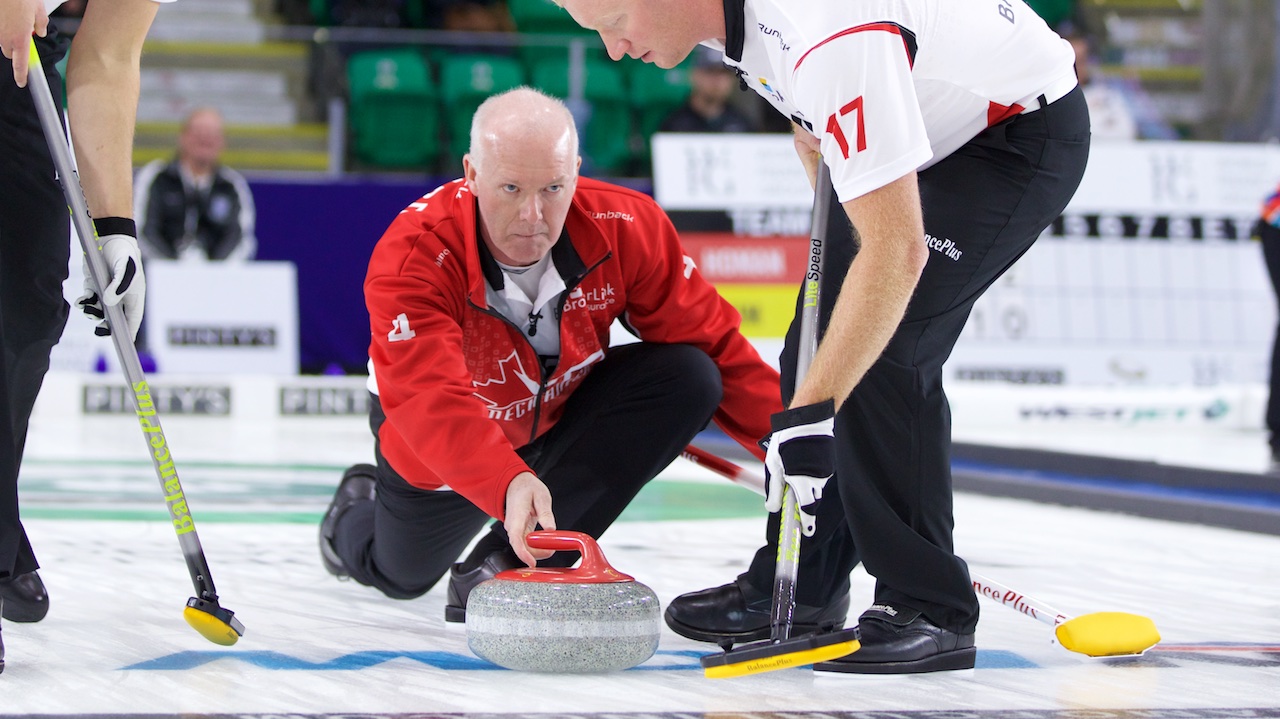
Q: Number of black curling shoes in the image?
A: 5